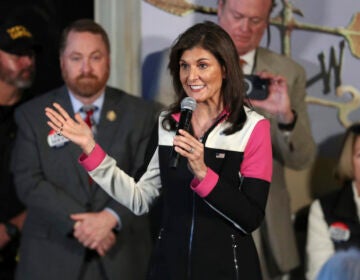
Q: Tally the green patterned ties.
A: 0